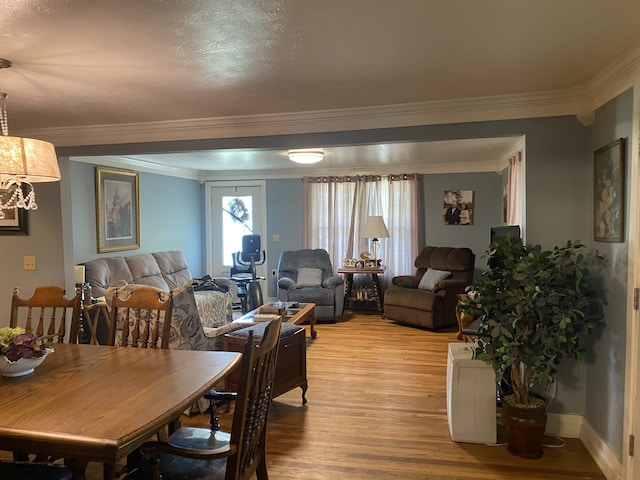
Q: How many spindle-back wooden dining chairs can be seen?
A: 3